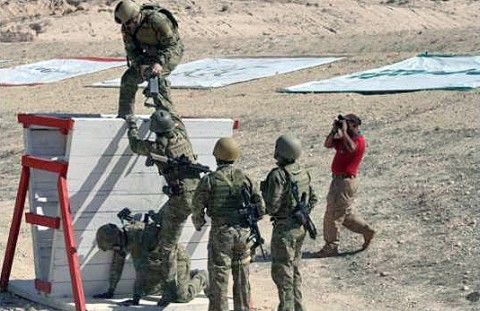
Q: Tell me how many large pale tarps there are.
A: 3